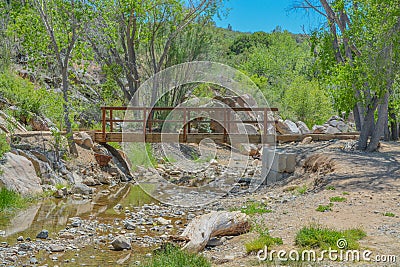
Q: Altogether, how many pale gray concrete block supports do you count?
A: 1